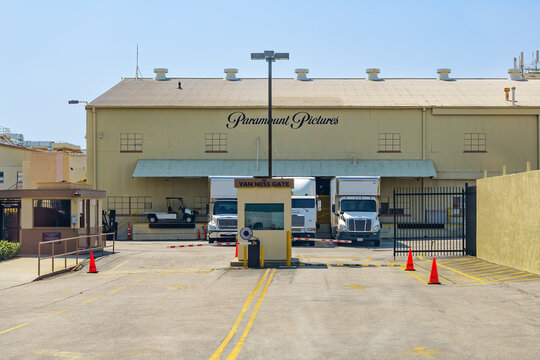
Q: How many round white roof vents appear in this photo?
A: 6